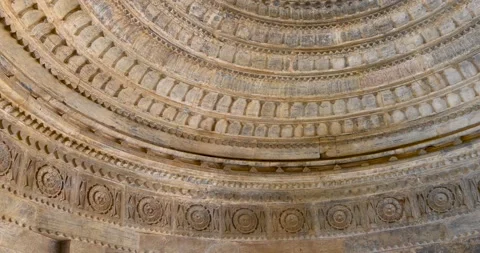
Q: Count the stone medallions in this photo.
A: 10